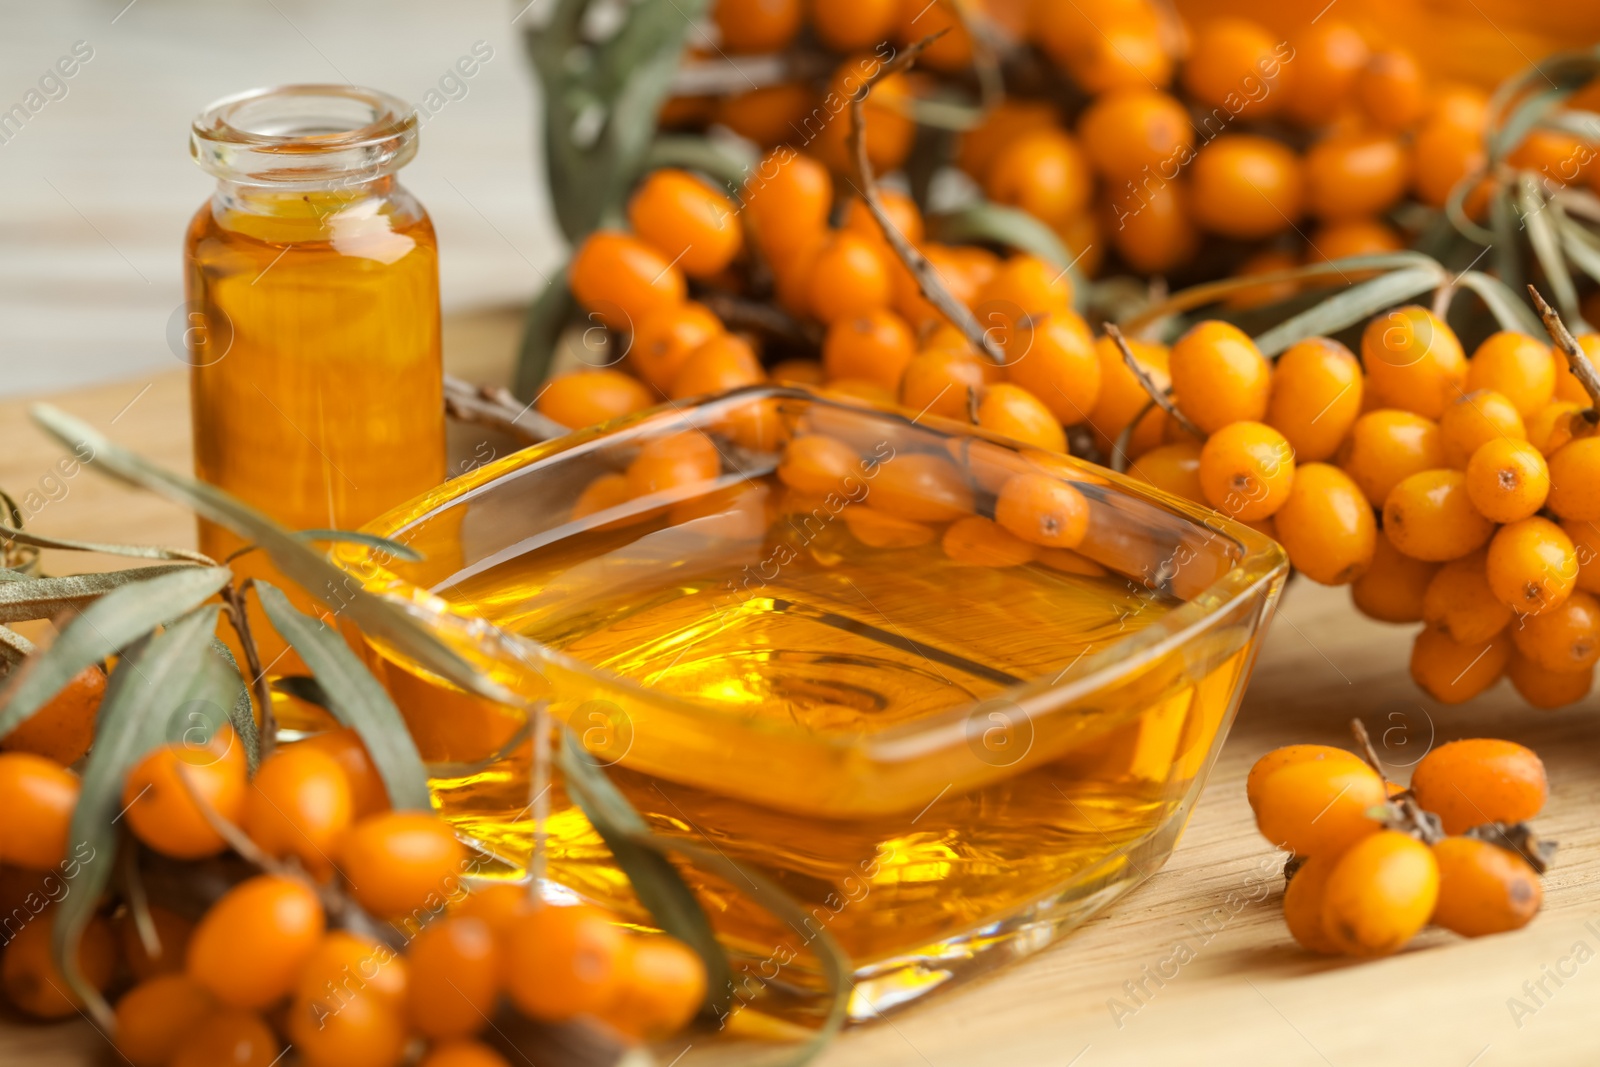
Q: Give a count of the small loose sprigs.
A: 1